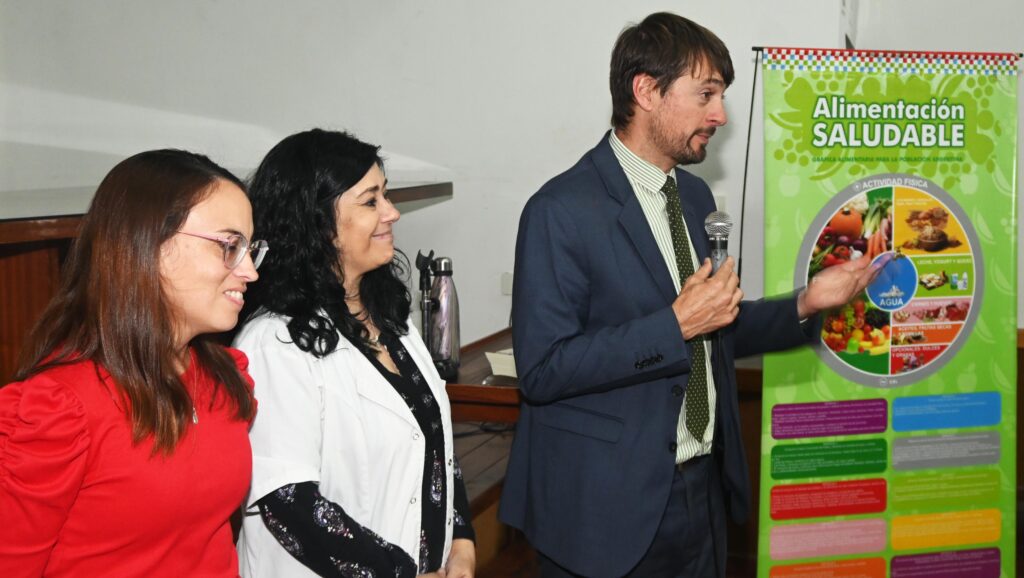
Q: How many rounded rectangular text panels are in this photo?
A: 10